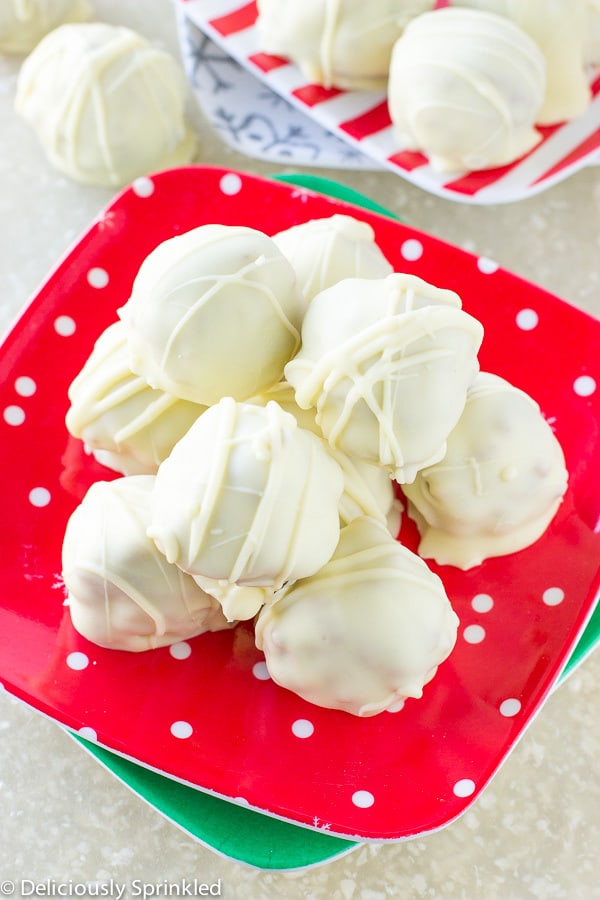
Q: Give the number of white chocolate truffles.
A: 14